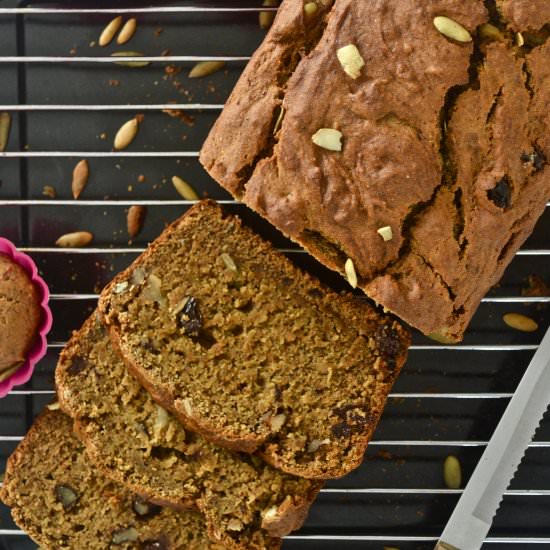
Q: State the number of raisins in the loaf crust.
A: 2